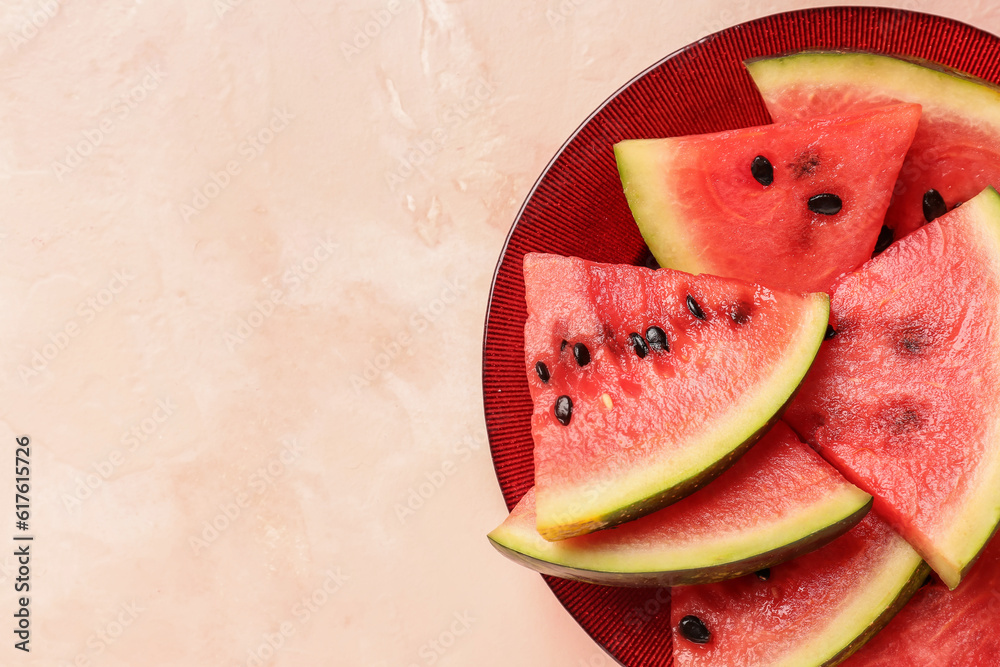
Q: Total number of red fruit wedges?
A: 7